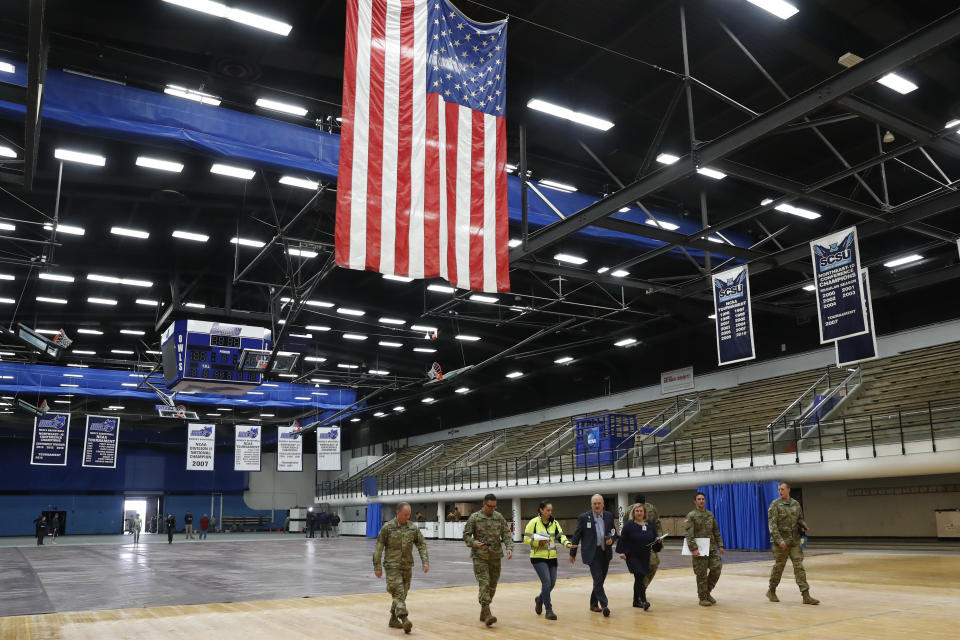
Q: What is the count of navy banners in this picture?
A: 5